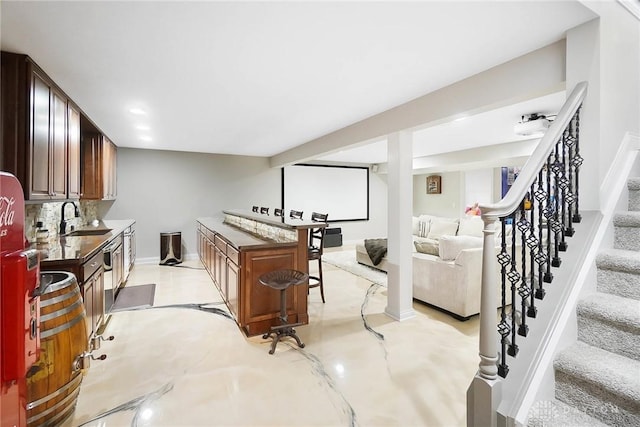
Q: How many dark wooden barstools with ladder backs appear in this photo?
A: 5